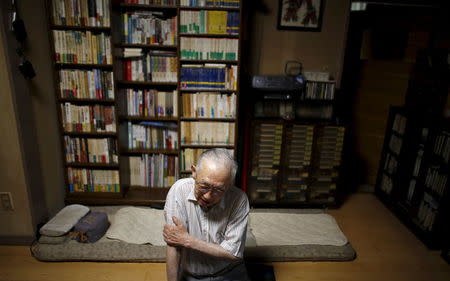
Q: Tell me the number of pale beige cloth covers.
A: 2